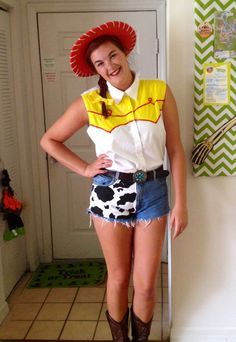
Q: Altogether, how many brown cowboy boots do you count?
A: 2